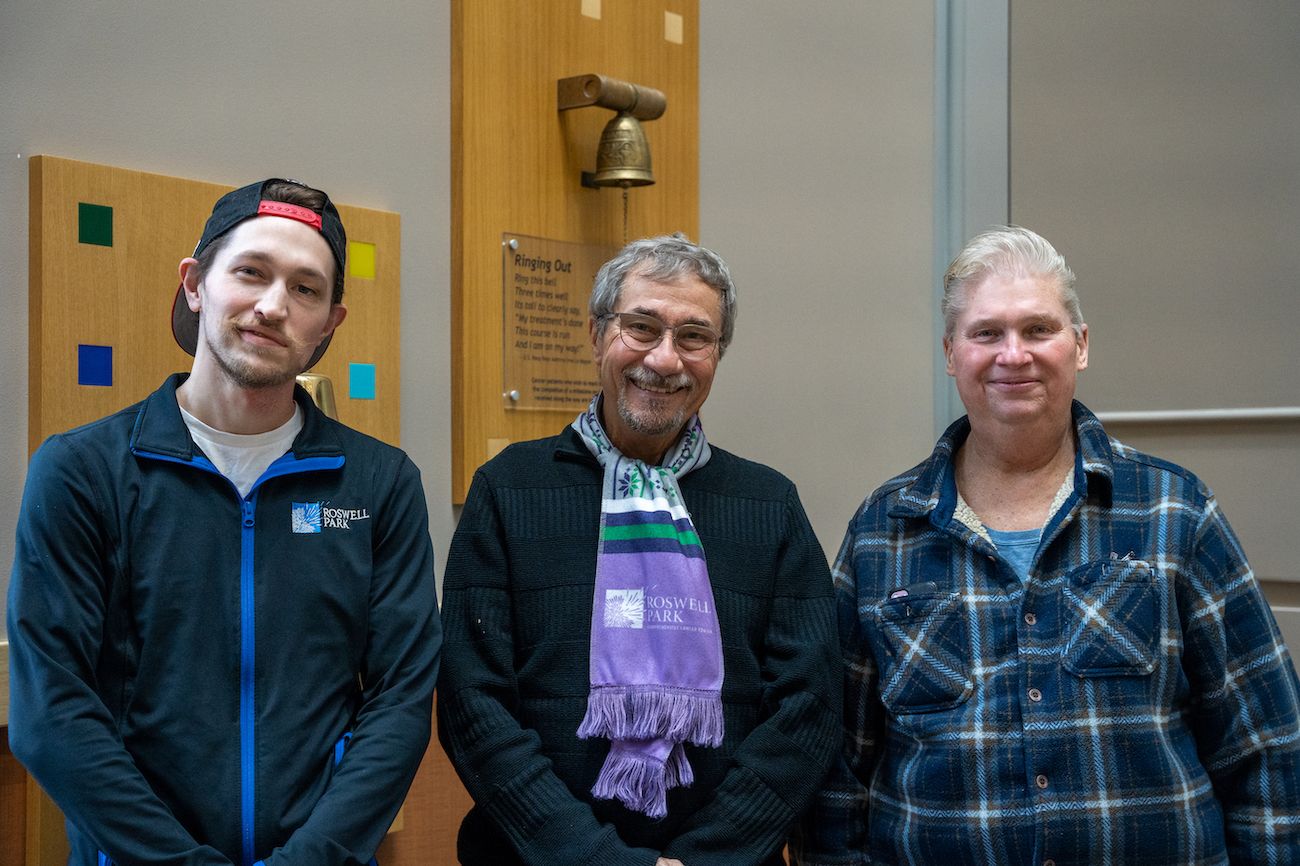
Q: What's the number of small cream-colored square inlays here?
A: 3